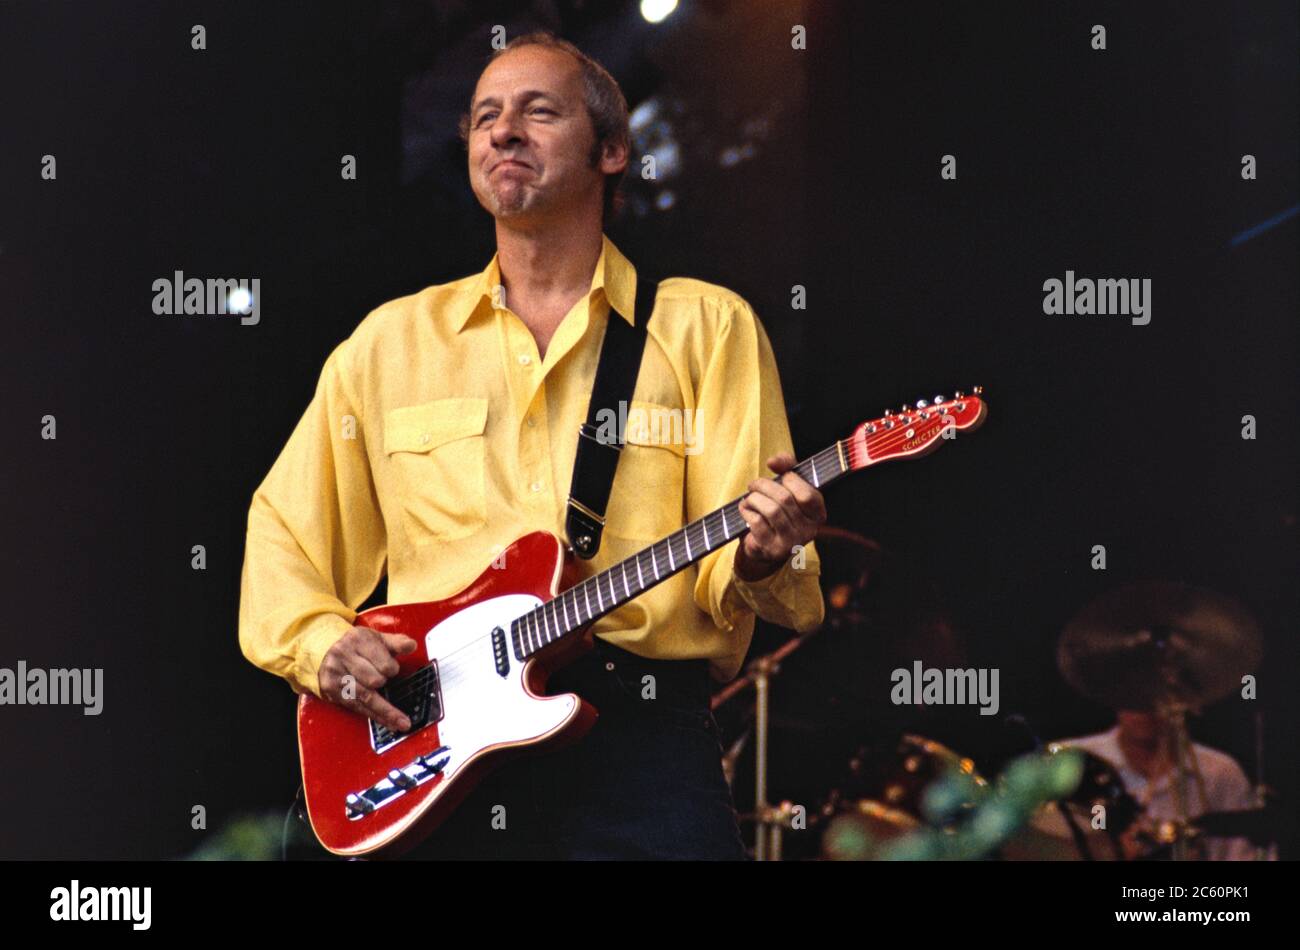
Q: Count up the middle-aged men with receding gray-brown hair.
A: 1